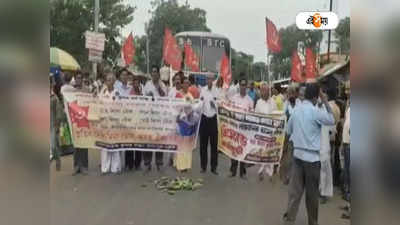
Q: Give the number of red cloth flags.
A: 7